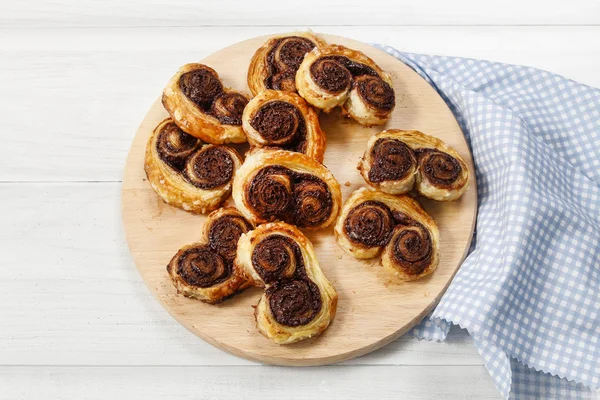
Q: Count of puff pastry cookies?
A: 10